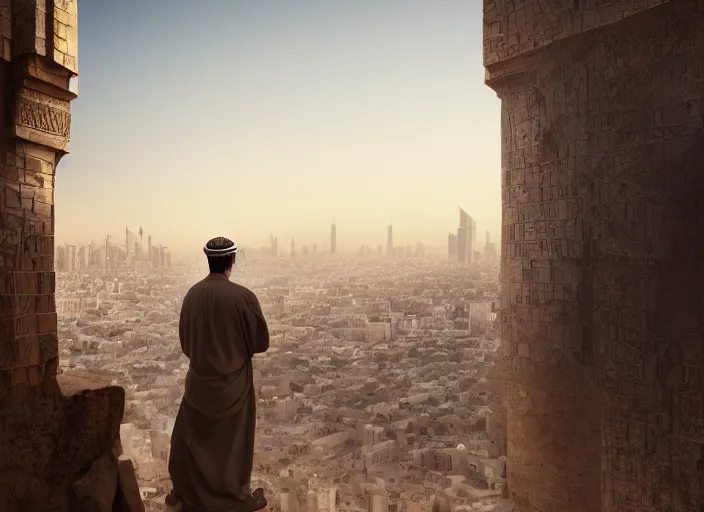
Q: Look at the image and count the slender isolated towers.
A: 2